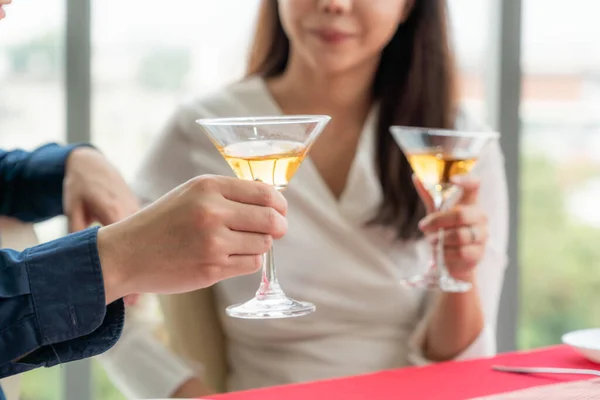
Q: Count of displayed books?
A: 0